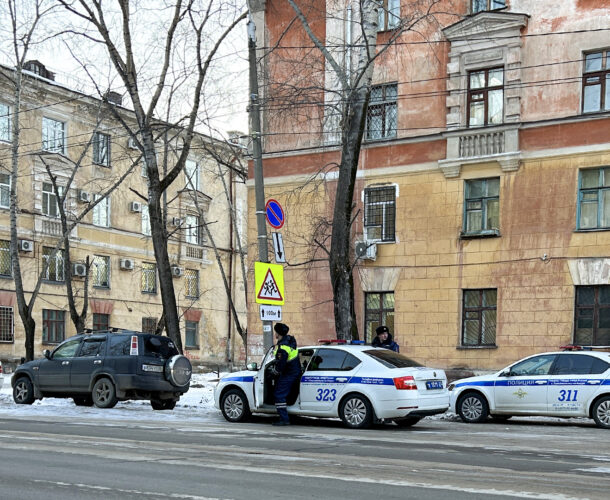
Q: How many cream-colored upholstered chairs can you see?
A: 0